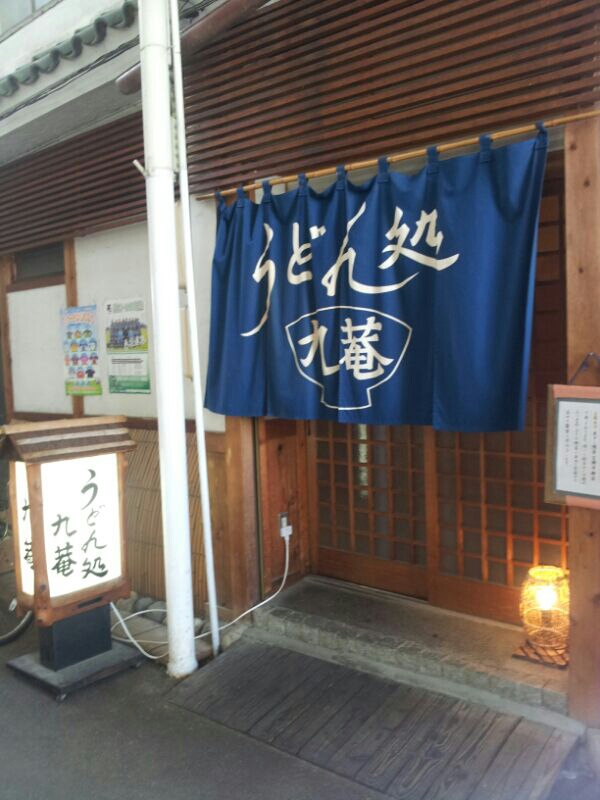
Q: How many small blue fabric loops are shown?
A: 9